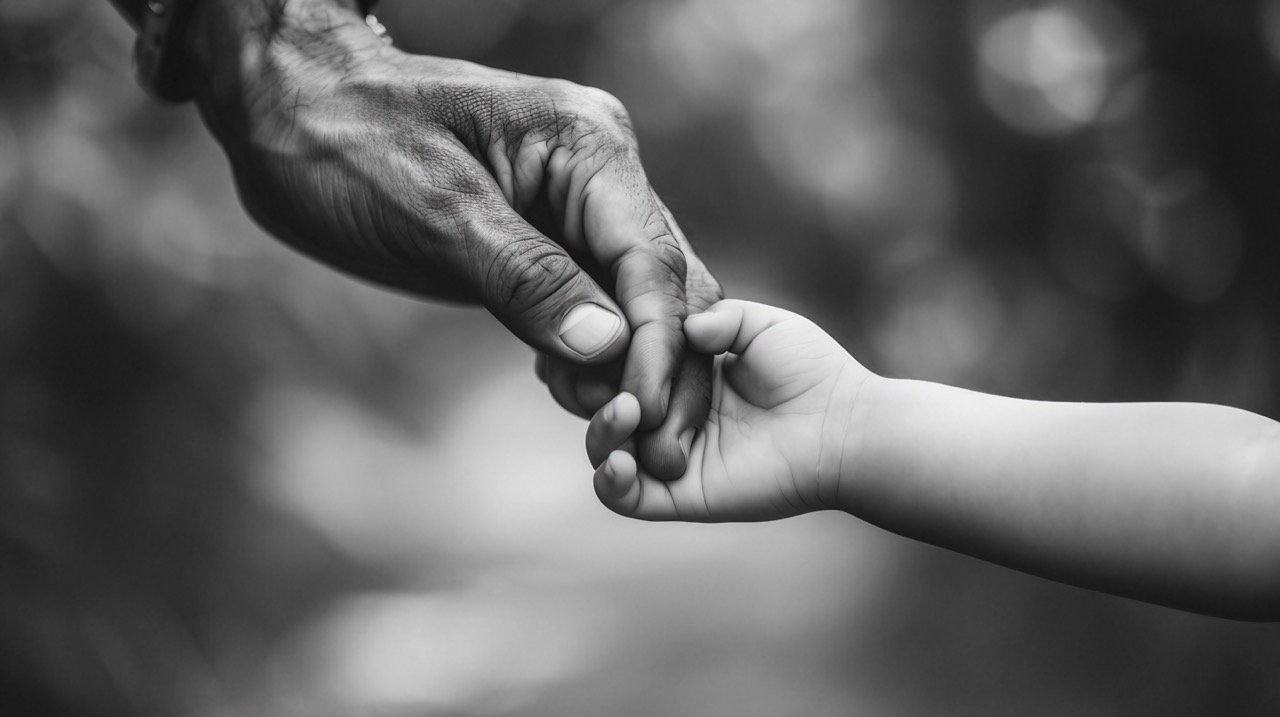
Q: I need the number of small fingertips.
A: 3